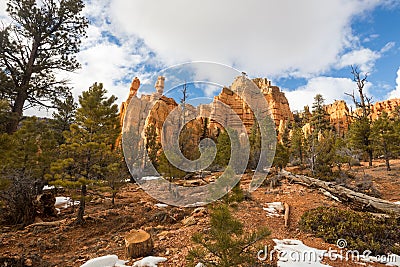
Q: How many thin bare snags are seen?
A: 2